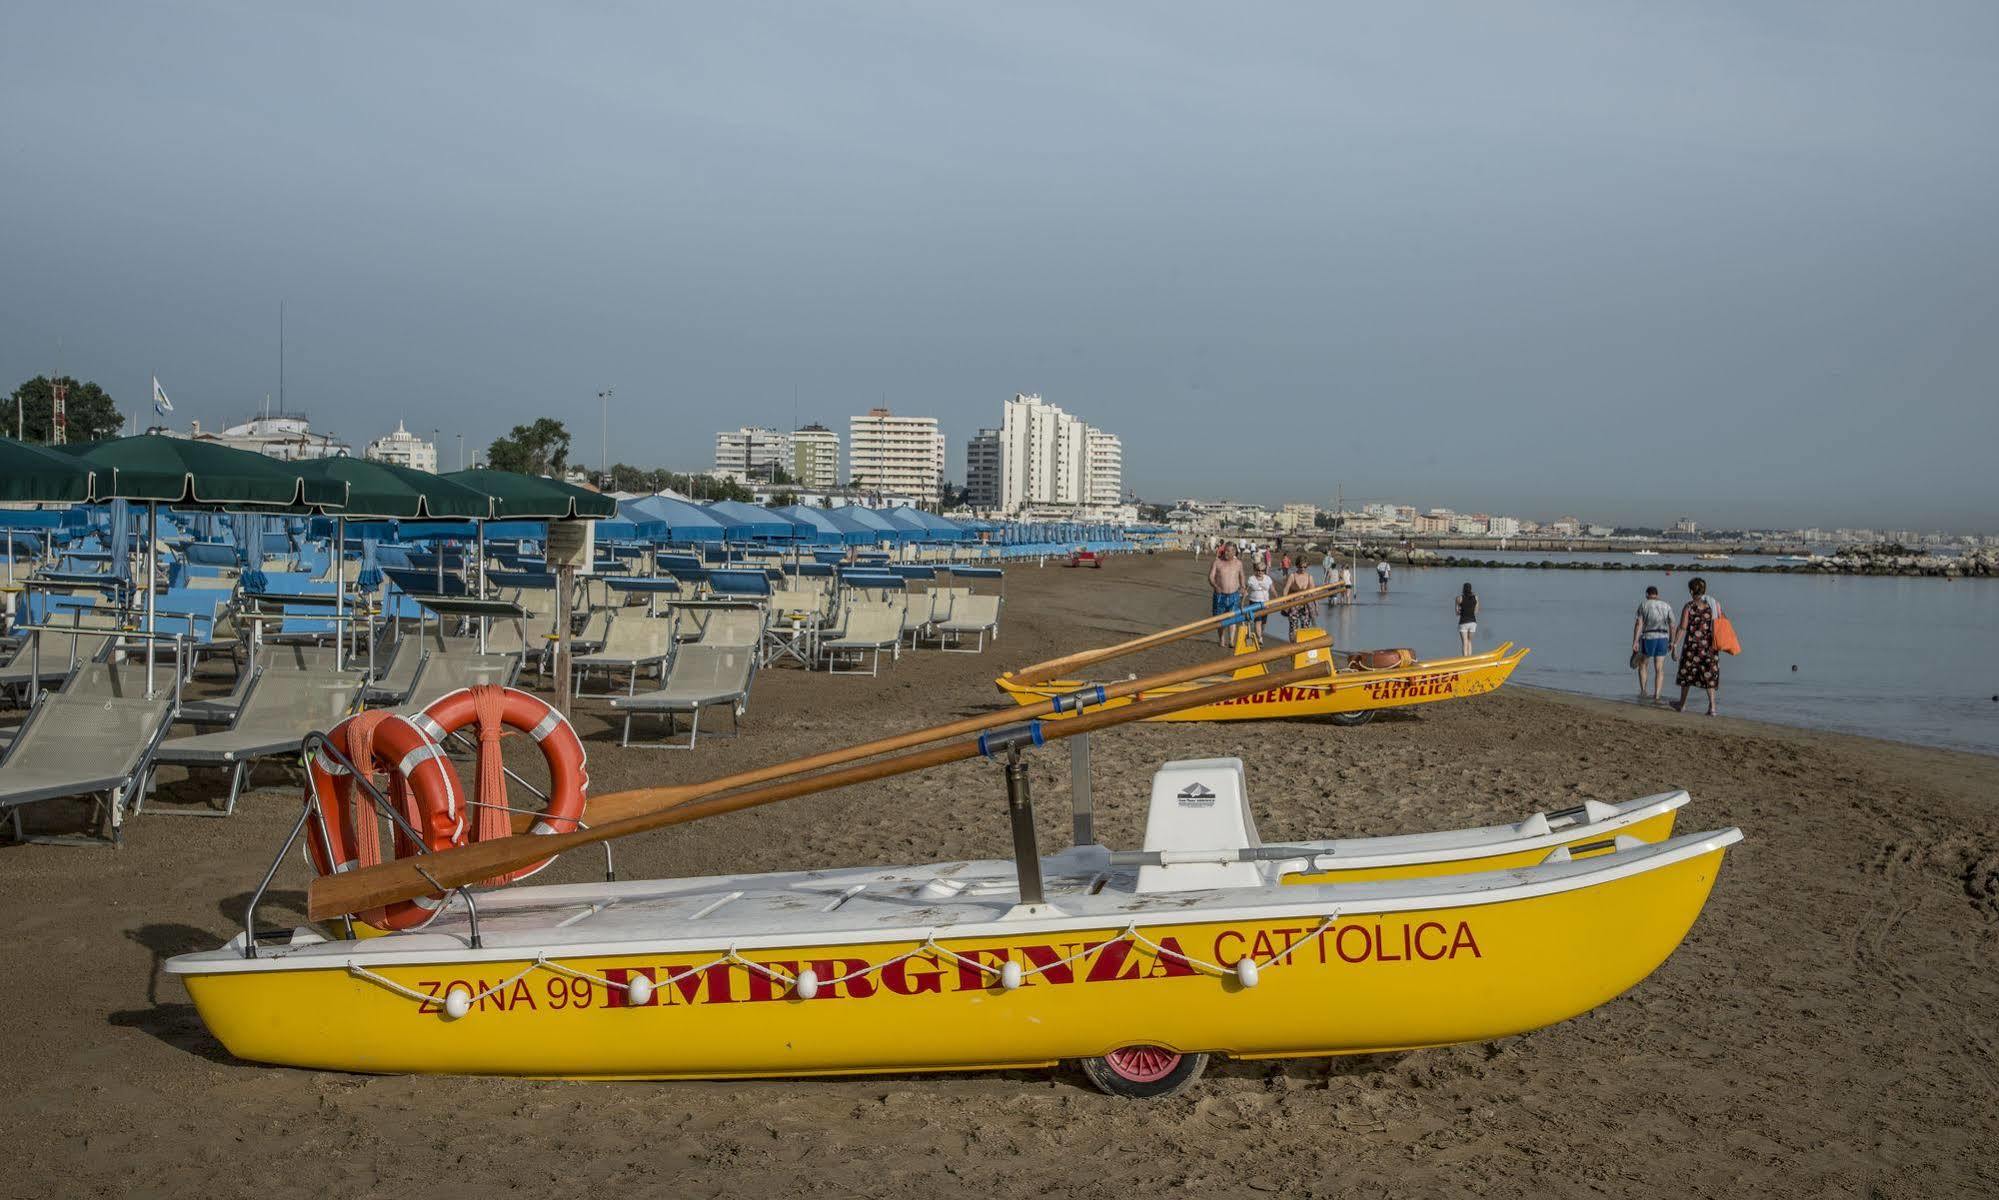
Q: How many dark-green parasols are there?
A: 4